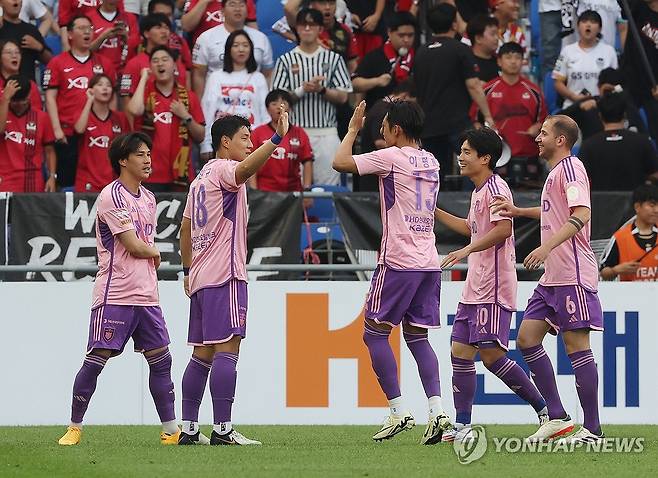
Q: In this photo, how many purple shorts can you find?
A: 5